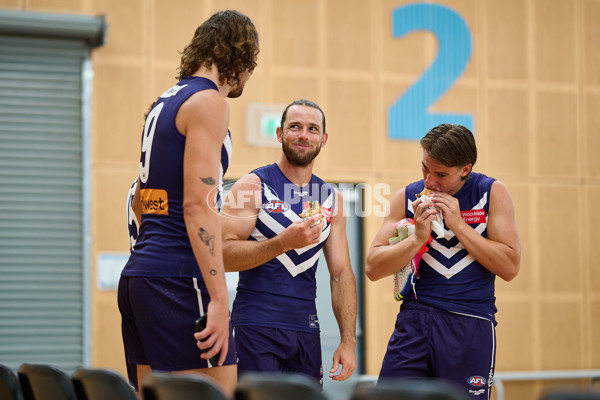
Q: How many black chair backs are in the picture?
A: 7